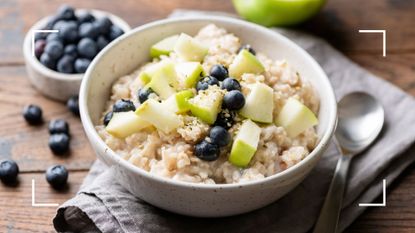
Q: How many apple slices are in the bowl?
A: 13